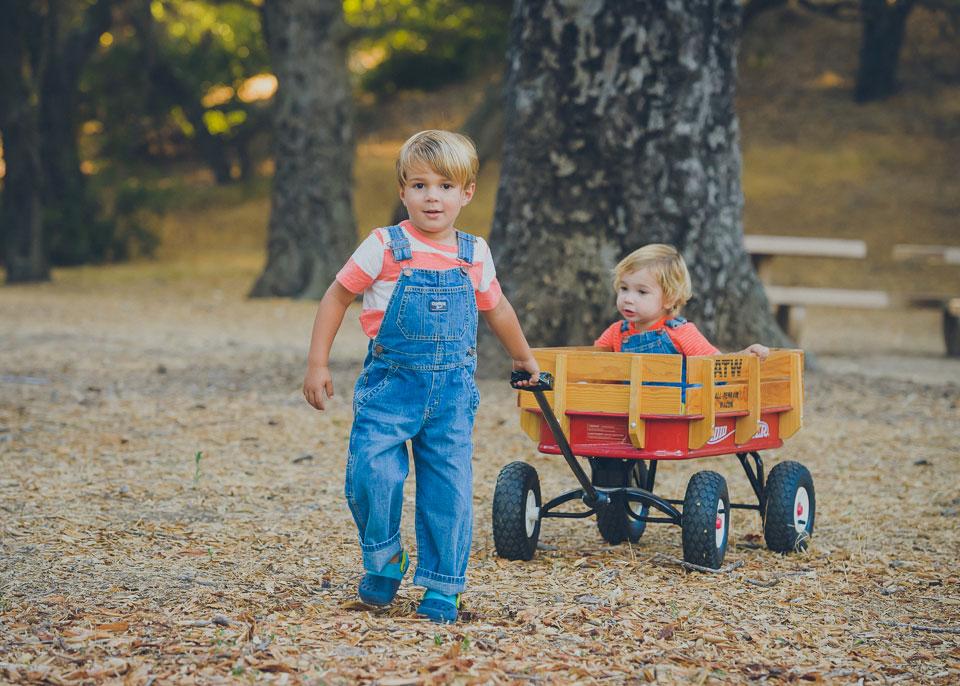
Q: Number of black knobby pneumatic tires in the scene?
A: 4